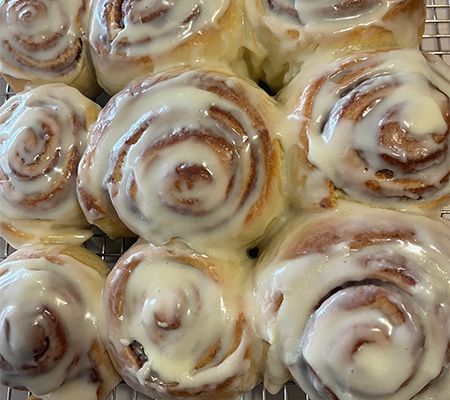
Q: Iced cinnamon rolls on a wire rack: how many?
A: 9